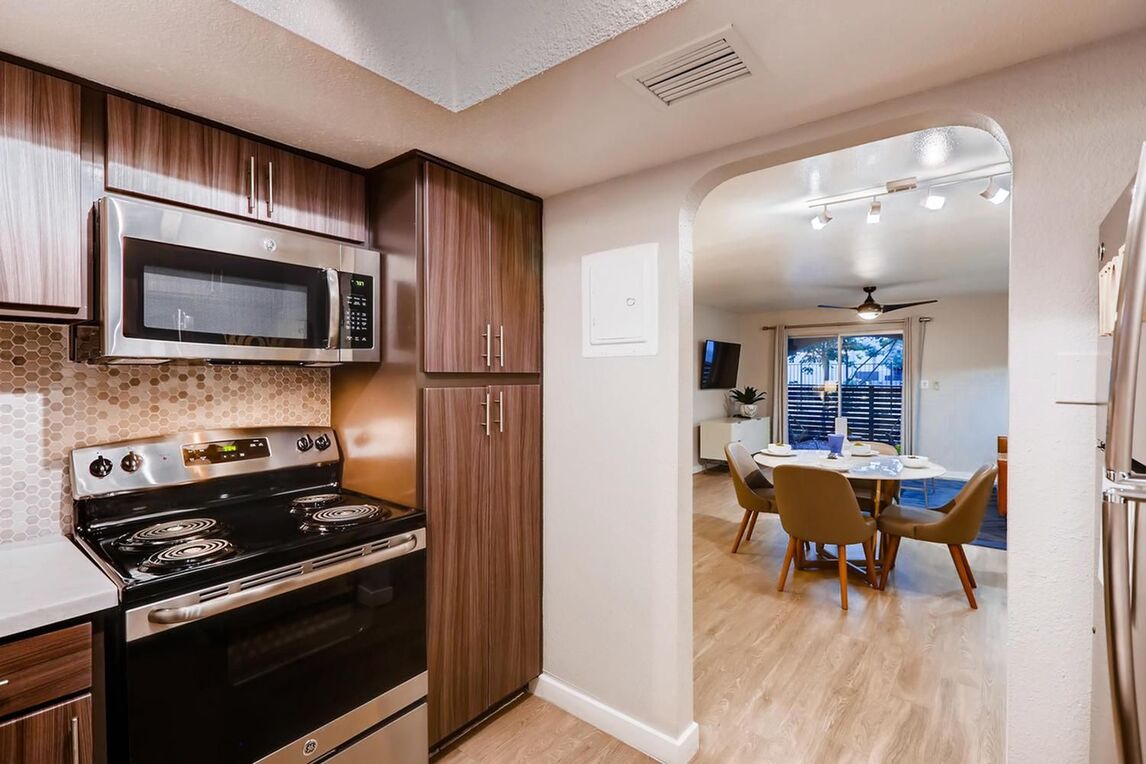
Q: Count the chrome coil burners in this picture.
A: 4